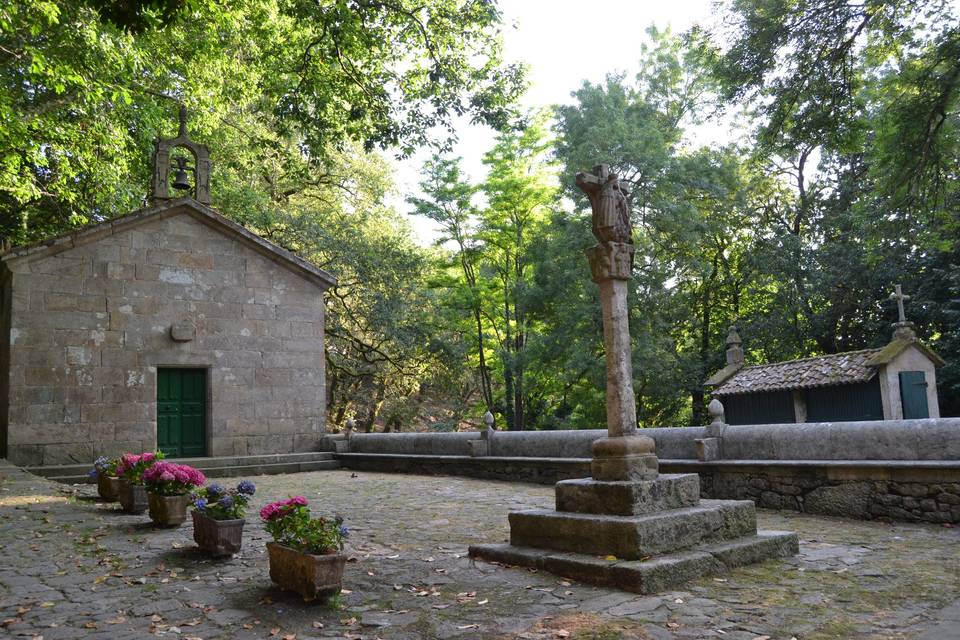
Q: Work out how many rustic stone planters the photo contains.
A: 5